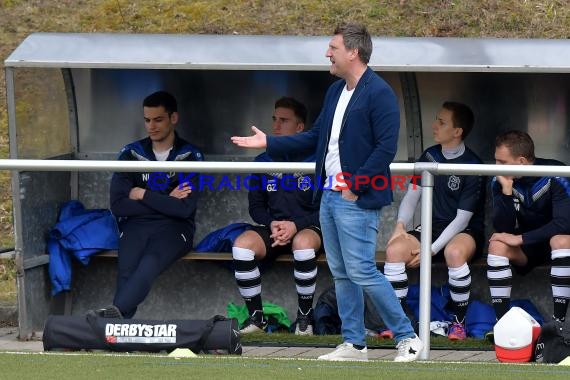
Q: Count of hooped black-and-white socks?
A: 6